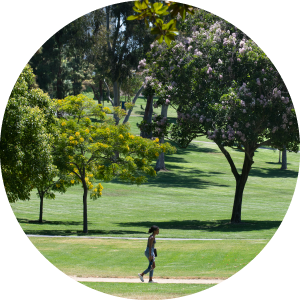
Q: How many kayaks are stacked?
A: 0